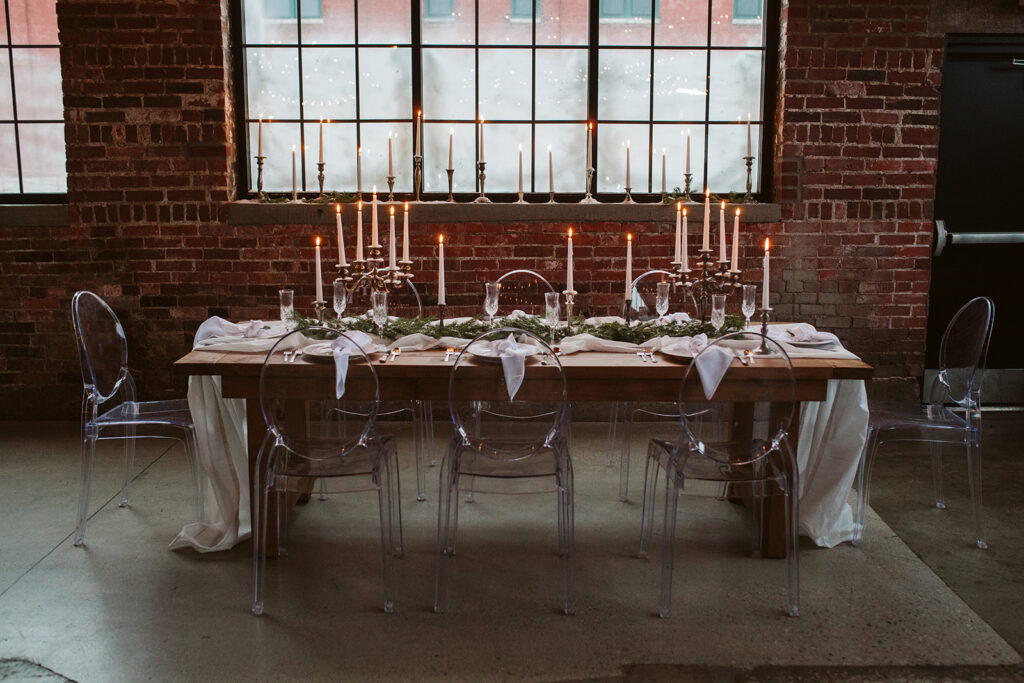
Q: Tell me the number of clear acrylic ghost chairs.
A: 8